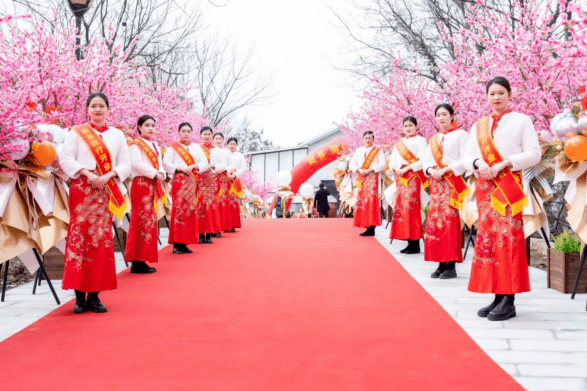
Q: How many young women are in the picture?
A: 10